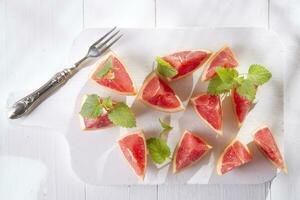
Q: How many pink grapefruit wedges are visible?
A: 11